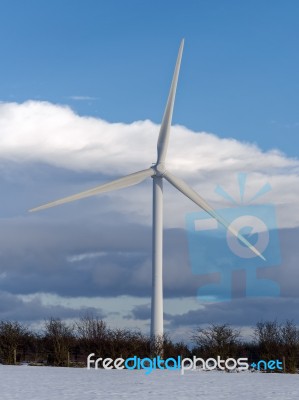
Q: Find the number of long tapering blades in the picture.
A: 3